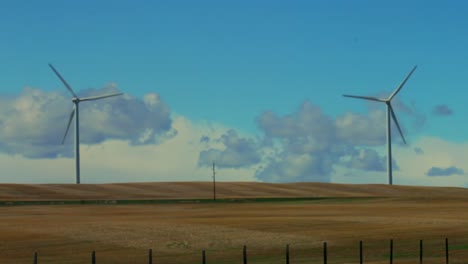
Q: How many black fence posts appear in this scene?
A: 11